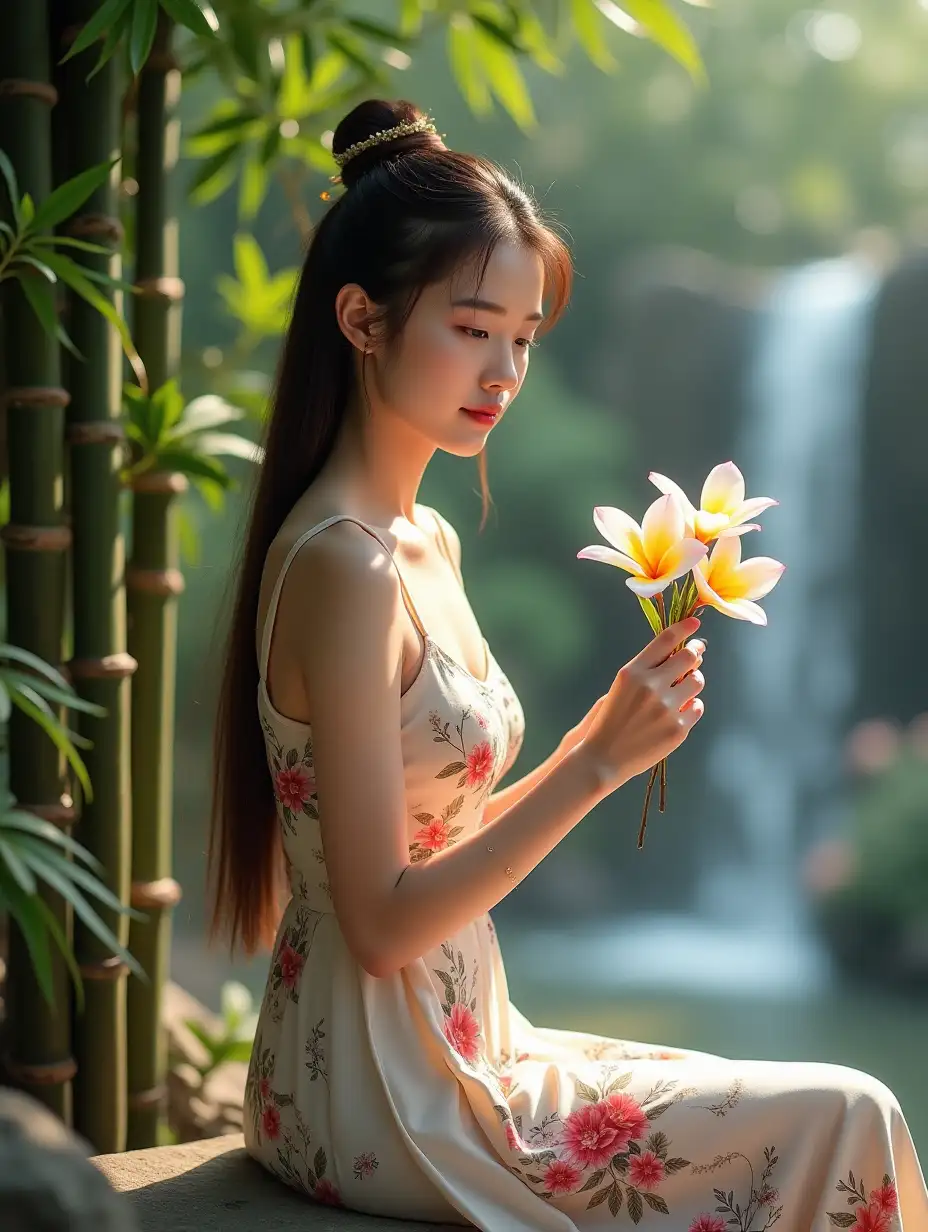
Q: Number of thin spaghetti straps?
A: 2